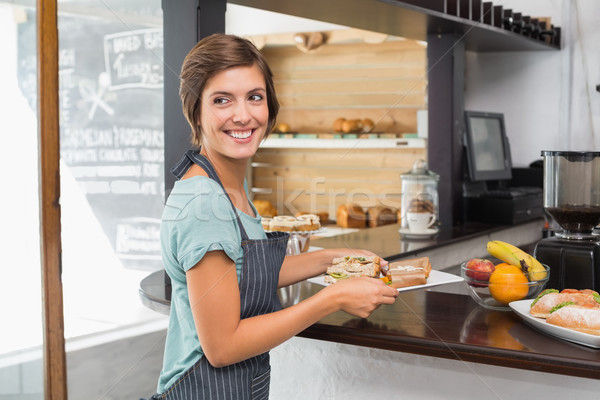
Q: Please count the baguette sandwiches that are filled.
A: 2